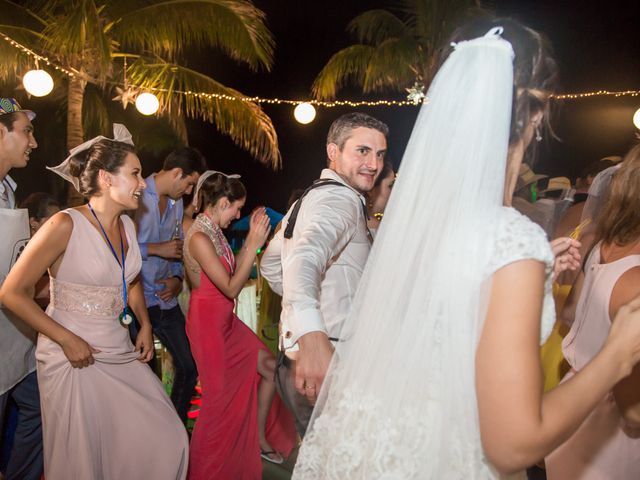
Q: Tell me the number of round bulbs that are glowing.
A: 4